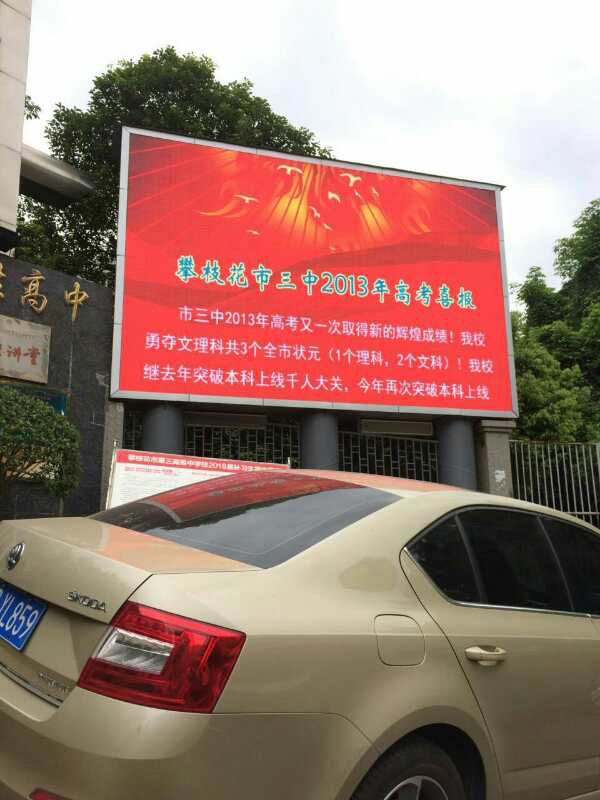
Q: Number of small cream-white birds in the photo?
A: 10